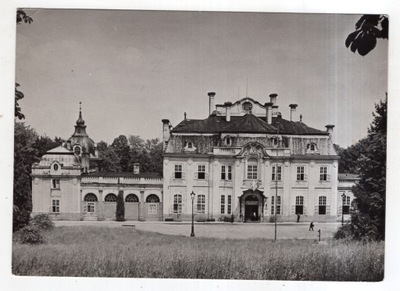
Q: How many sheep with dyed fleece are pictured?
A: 0